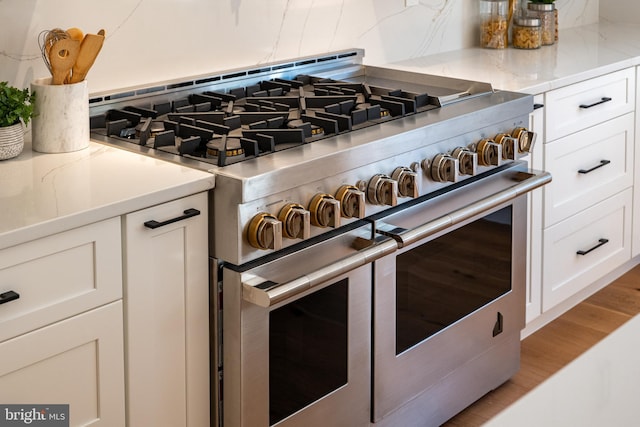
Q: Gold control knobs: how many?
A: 7